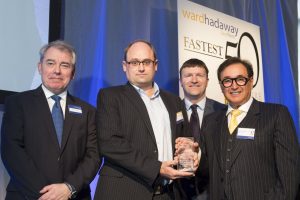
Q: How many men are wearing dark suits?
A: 4